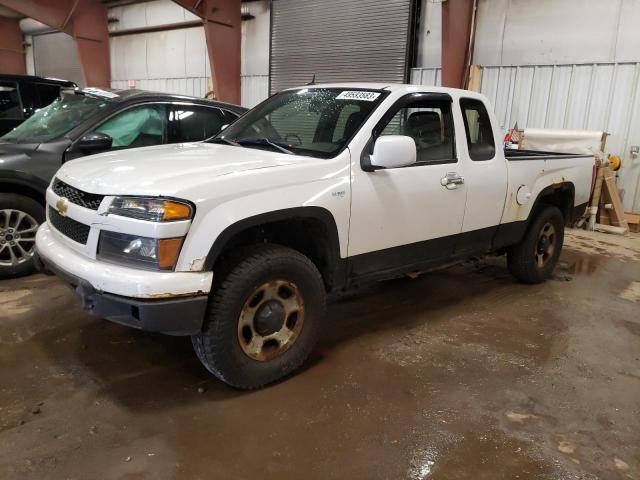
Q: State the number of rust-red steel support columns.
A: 4